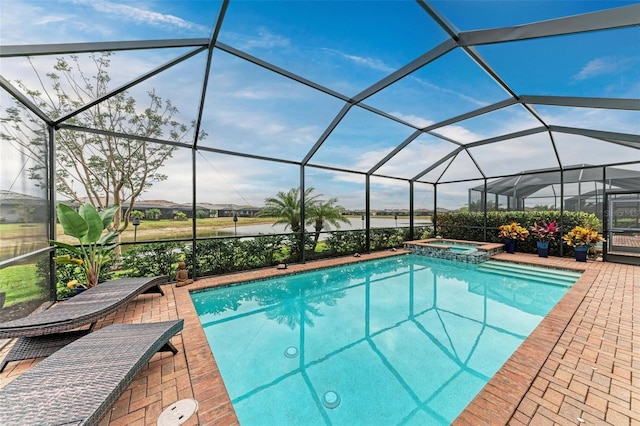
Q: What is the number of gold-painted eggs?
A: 0